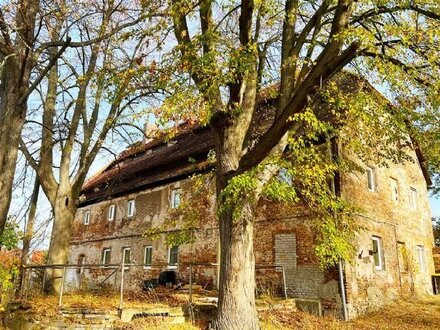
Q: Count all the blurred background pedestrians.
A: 0